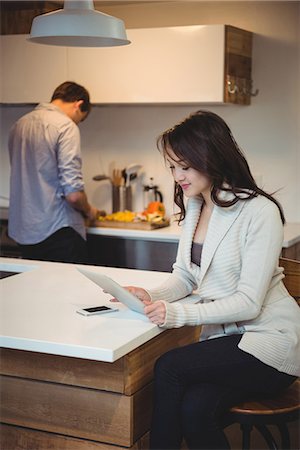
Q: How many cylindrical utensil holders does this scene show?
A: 2